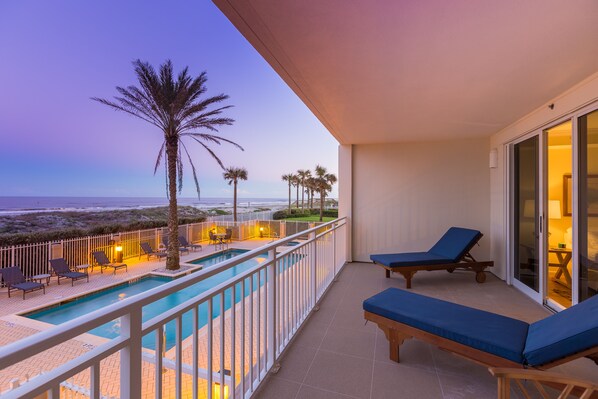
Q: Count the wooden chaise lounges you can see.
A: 2